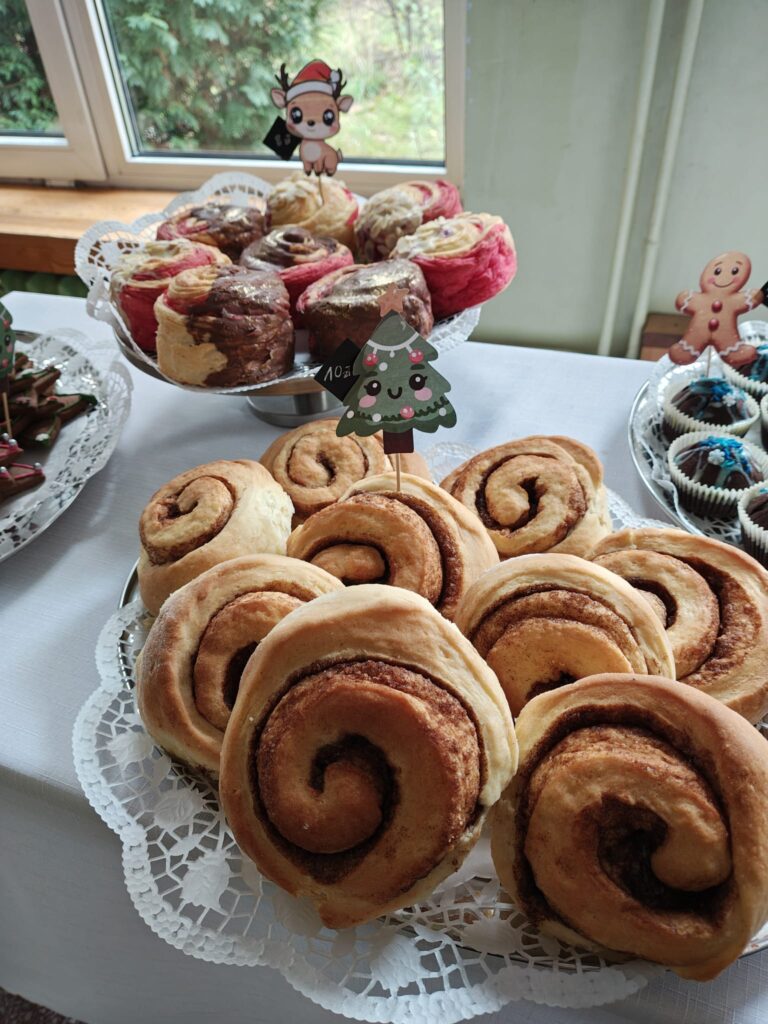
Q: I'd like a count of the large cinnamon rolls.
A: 9